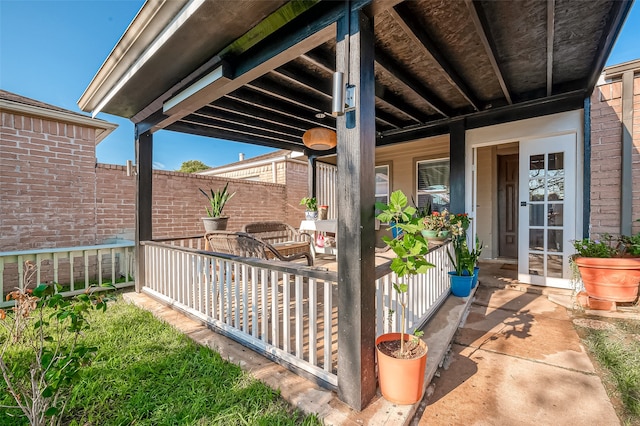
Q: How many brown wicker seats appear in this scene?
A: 2